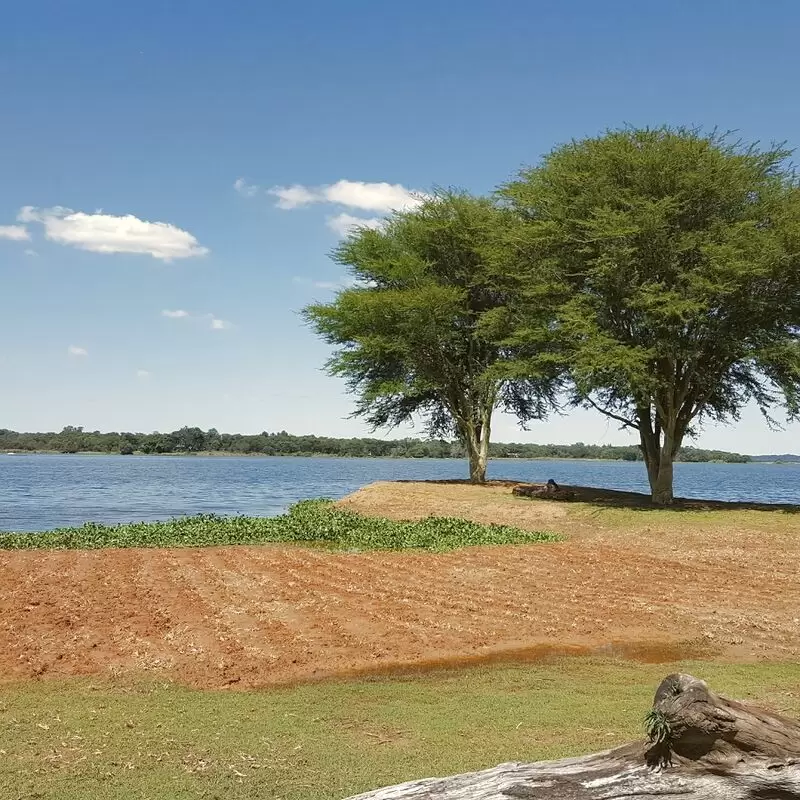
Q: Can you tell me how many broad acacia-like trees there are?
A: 2